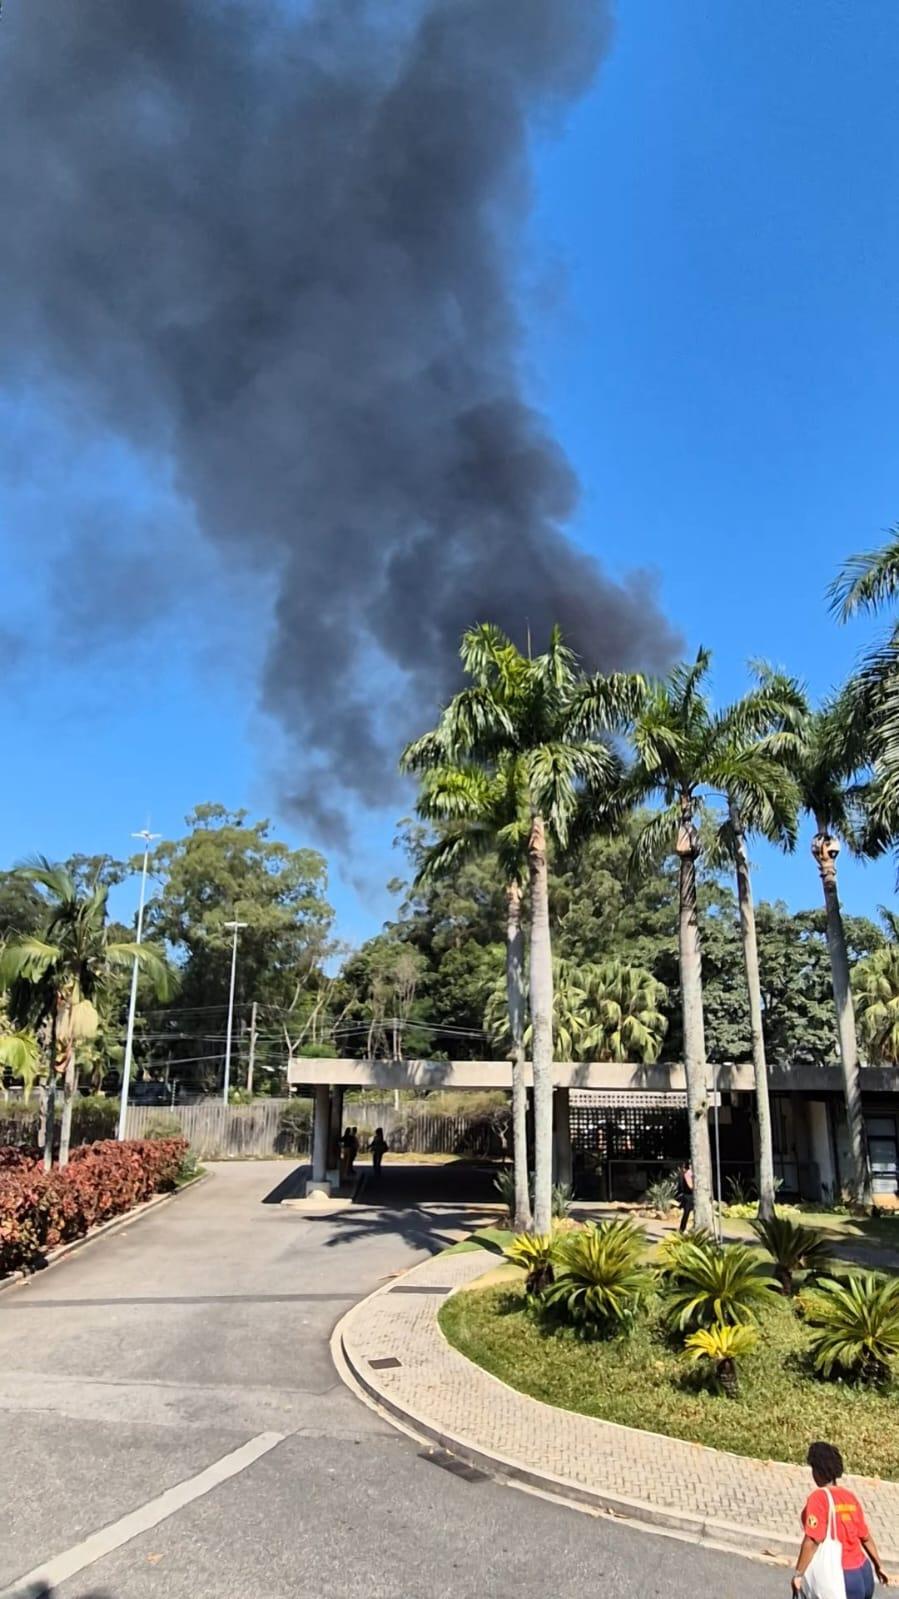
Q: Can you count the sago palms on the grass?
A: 7